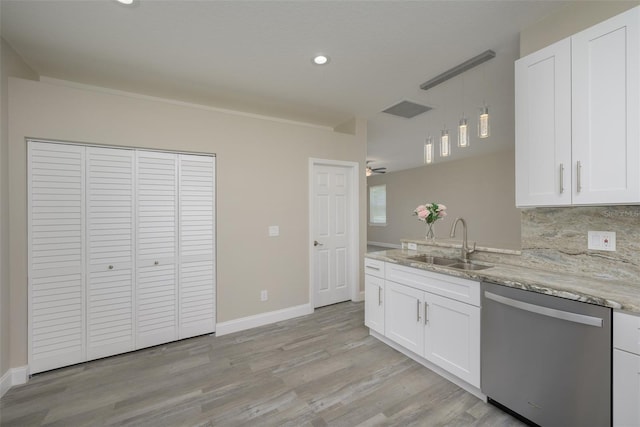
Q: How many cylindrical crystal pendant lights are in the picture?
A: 4